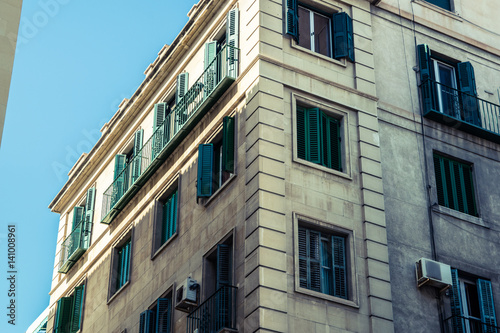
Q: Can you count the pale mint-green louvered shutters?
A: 8